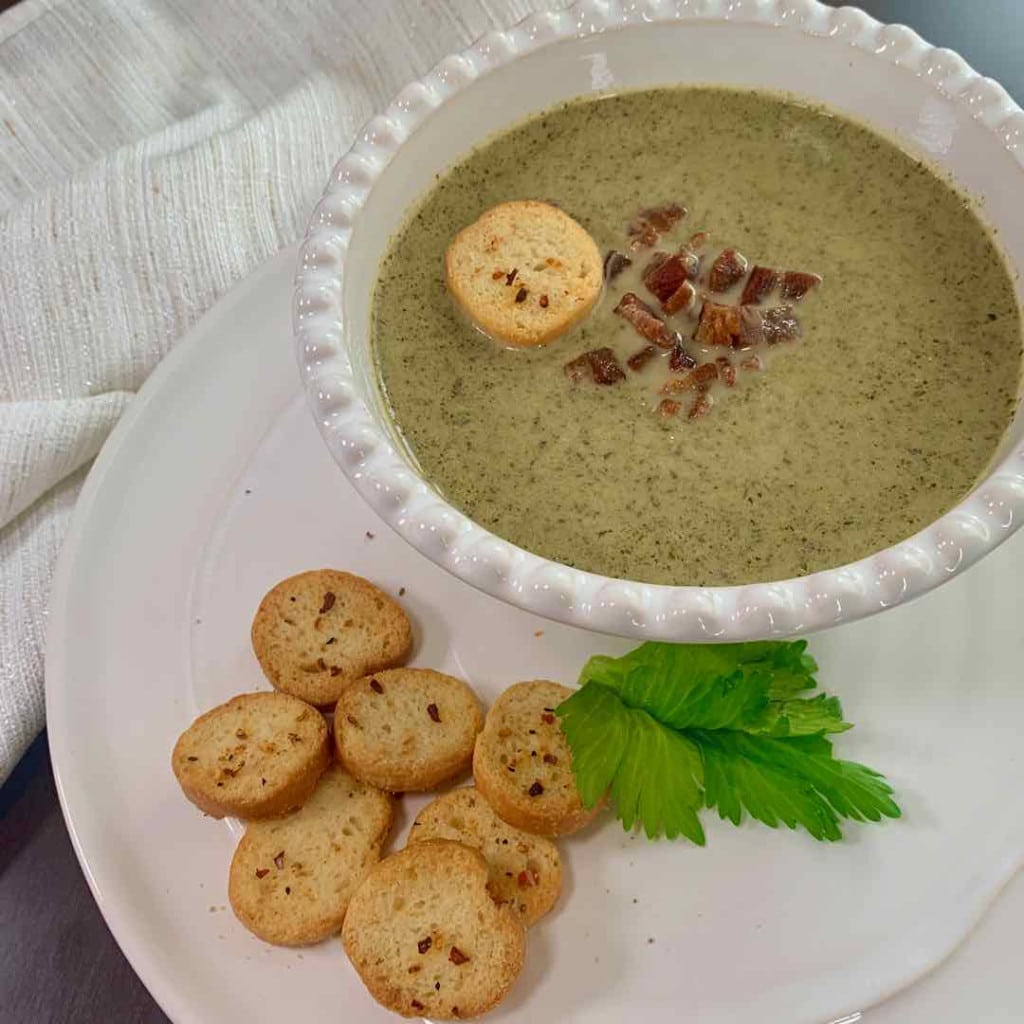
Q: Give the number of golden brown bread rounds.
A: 8